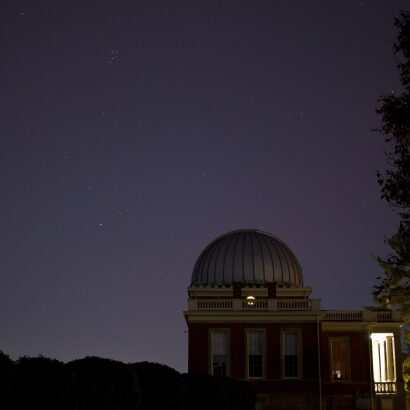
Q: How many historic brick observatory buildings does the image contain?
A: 1